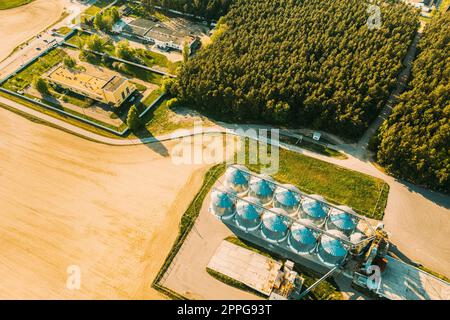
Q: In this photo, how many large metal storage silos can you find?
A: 10